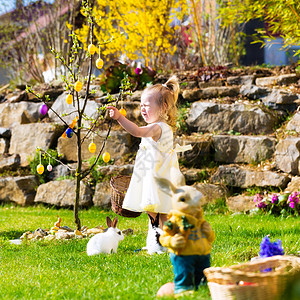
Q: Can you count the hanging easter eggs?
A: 11